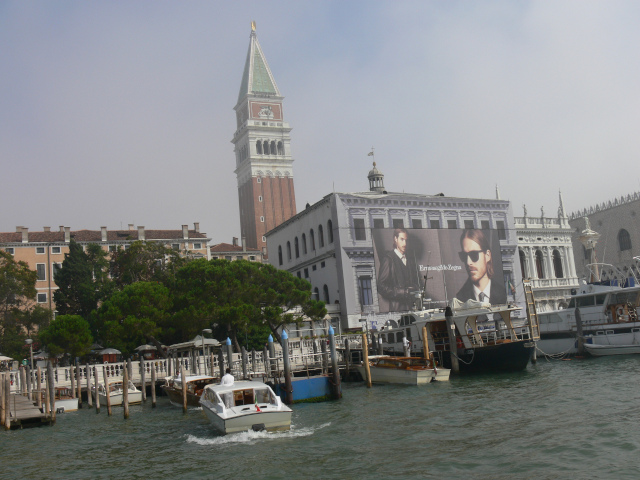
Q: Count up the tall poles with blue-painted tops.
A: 4